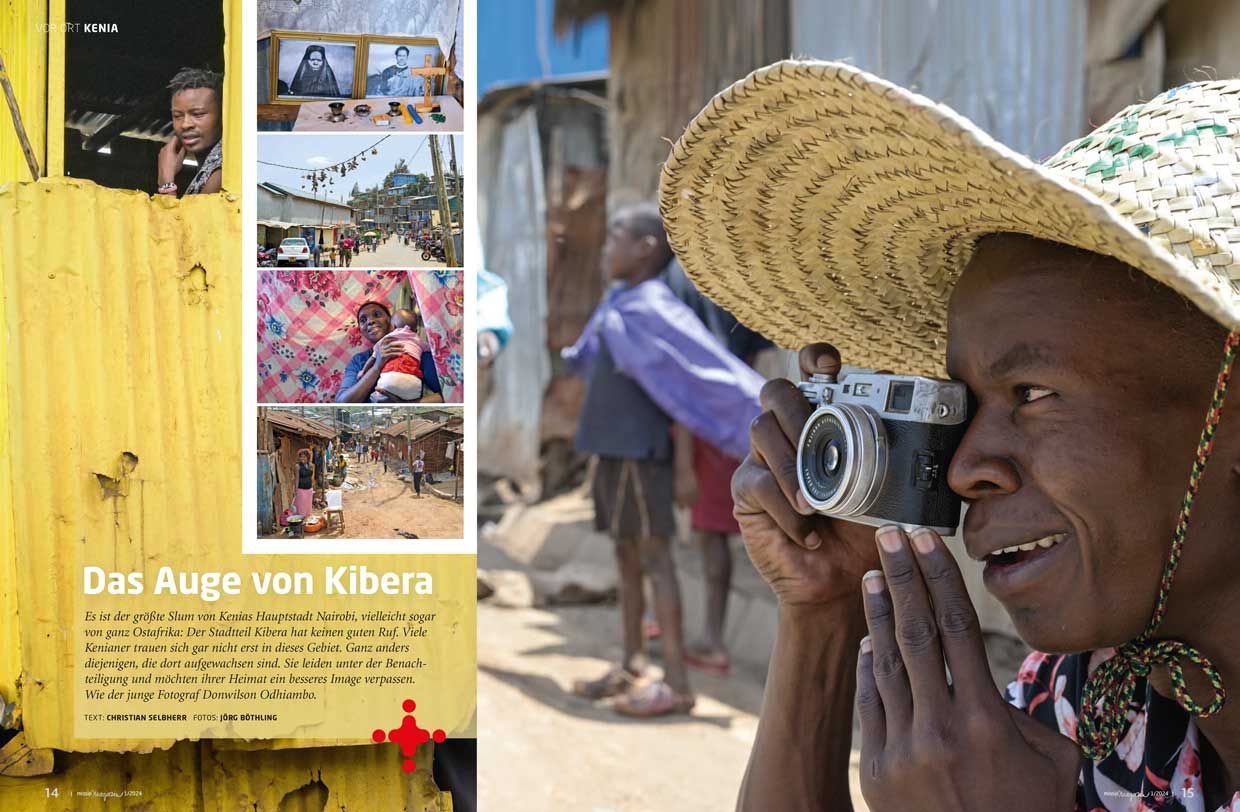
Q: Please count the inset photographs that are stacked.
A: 4